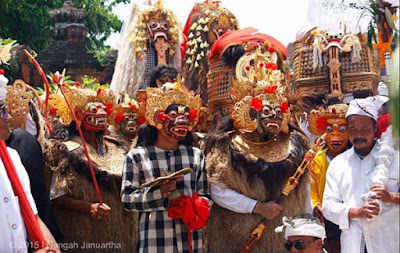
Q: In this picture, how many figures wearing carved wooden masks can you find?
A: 5